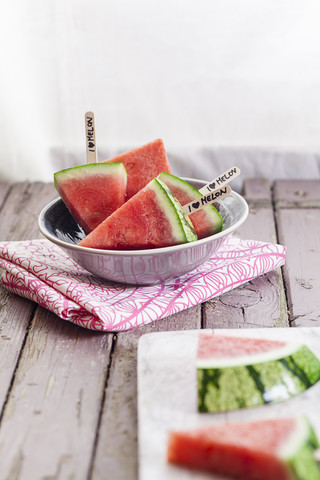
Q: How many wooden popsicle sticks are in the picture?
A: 3